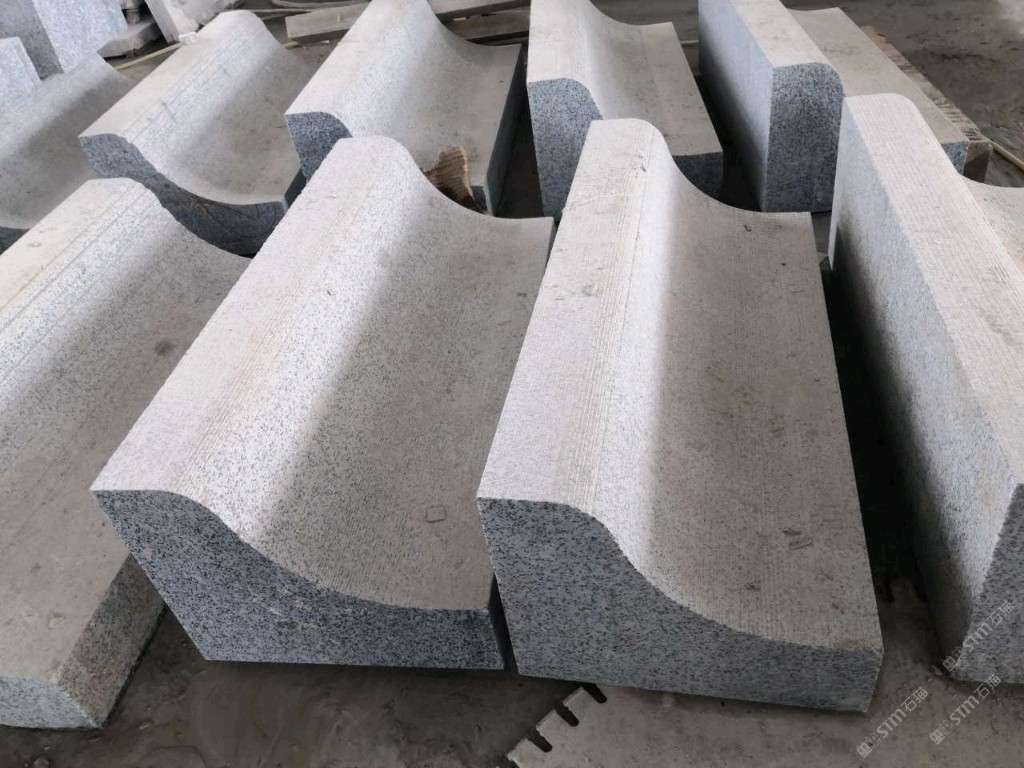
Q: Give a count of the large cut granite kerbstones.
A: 9